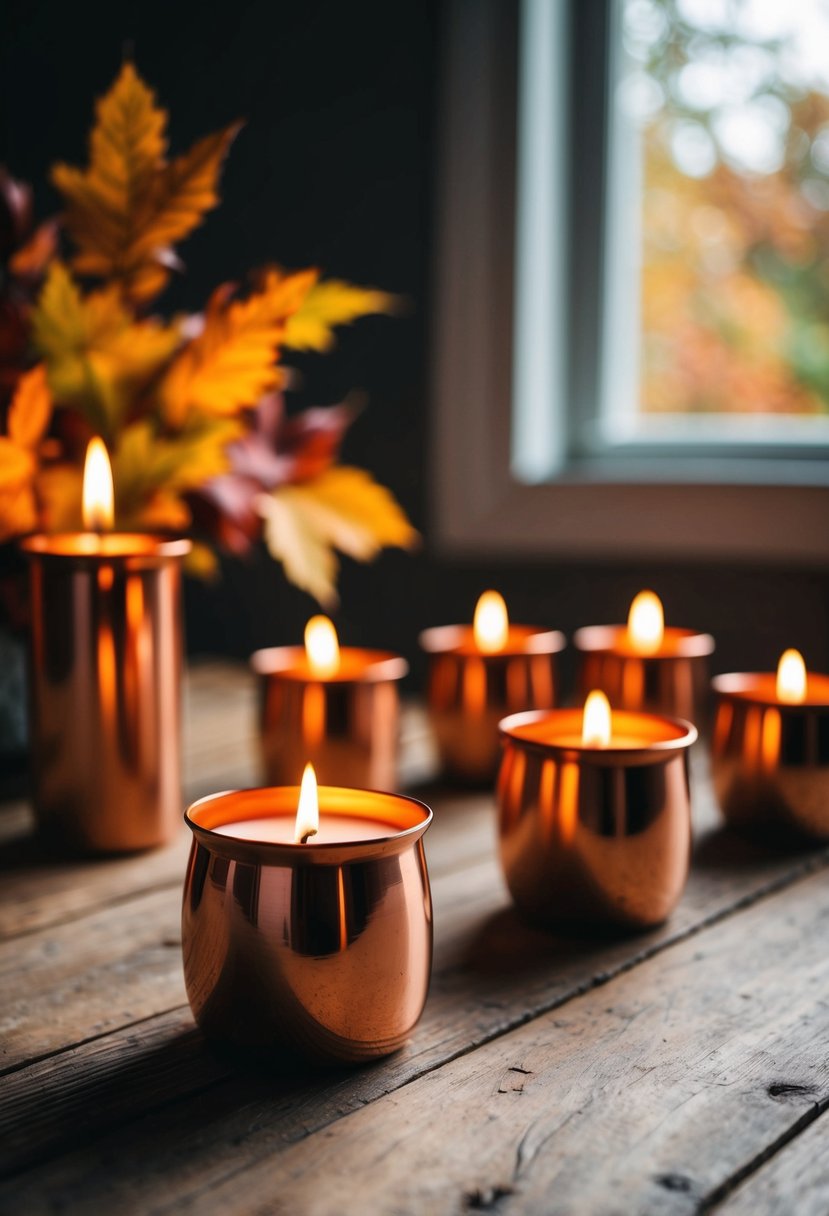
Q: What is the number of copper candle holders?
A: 7